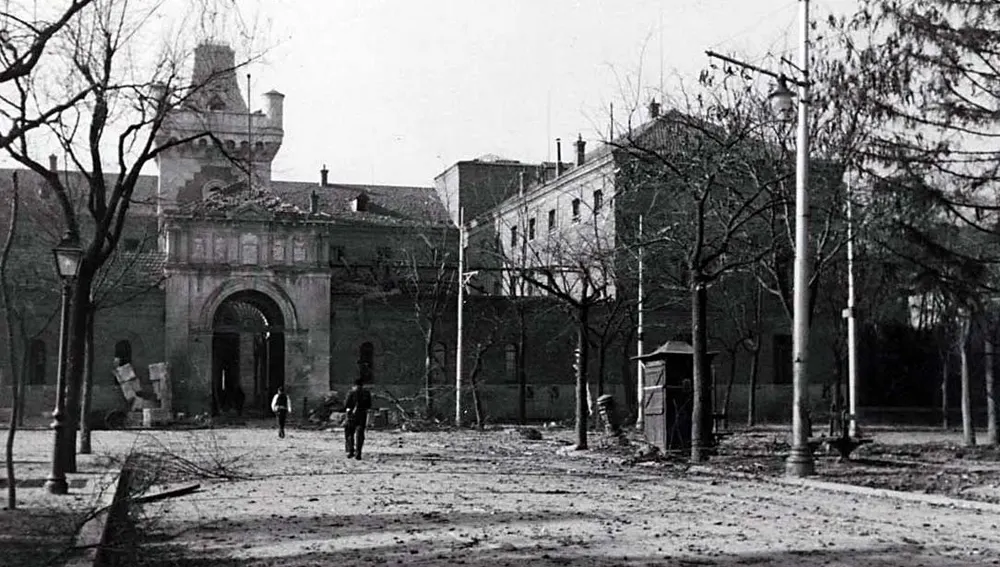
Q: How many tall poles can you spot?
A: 4